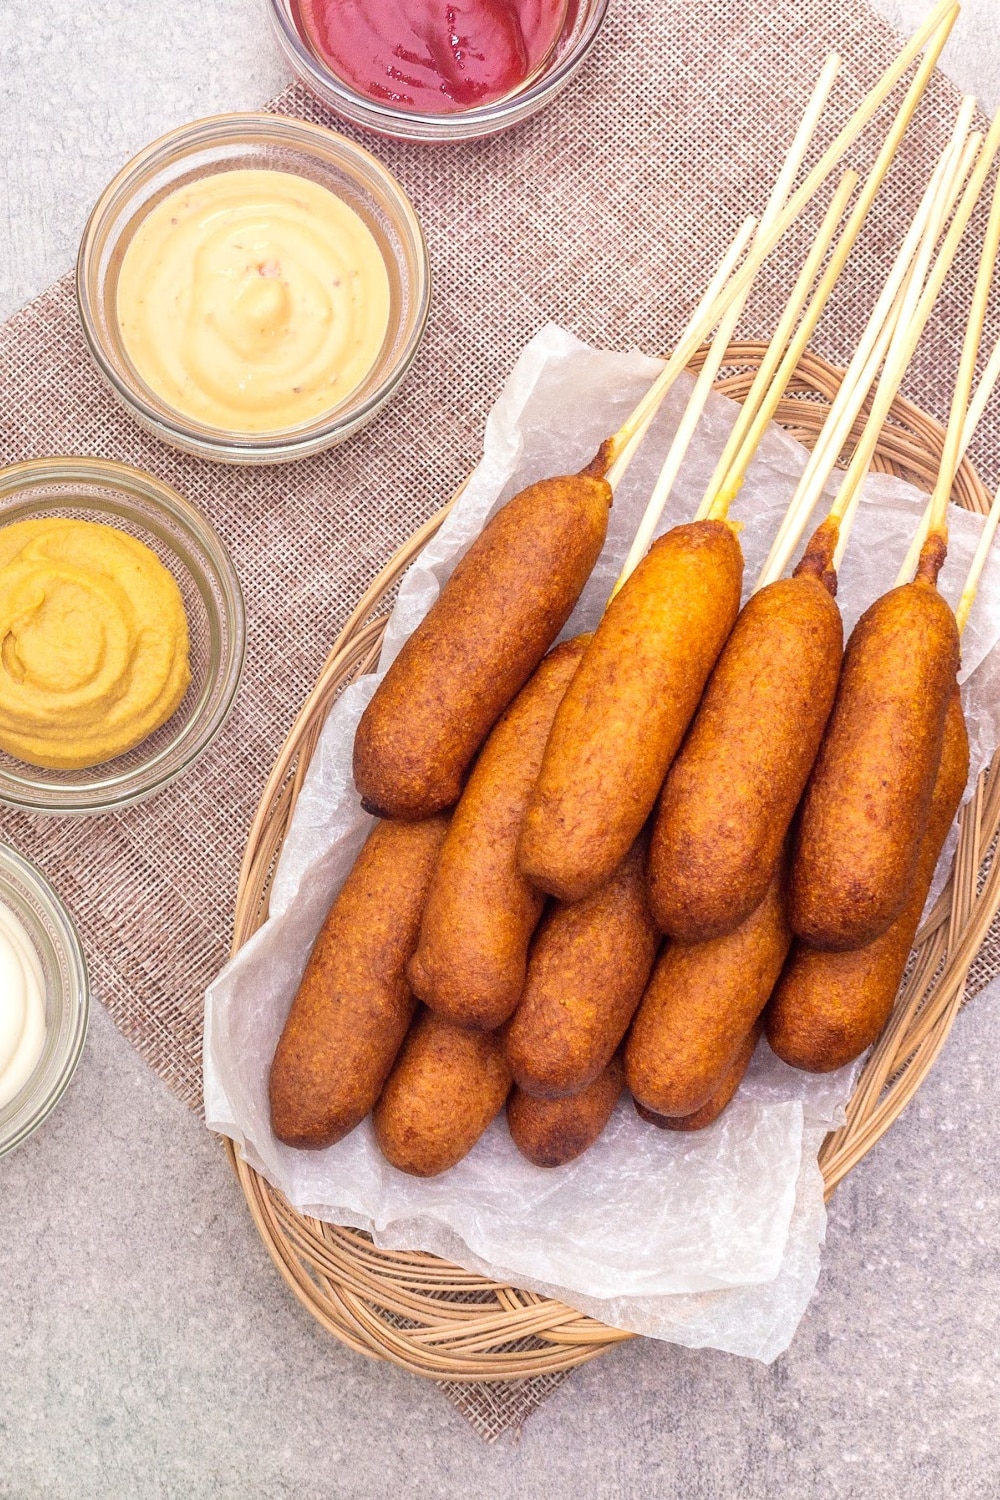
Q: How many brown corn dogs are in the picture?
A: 12